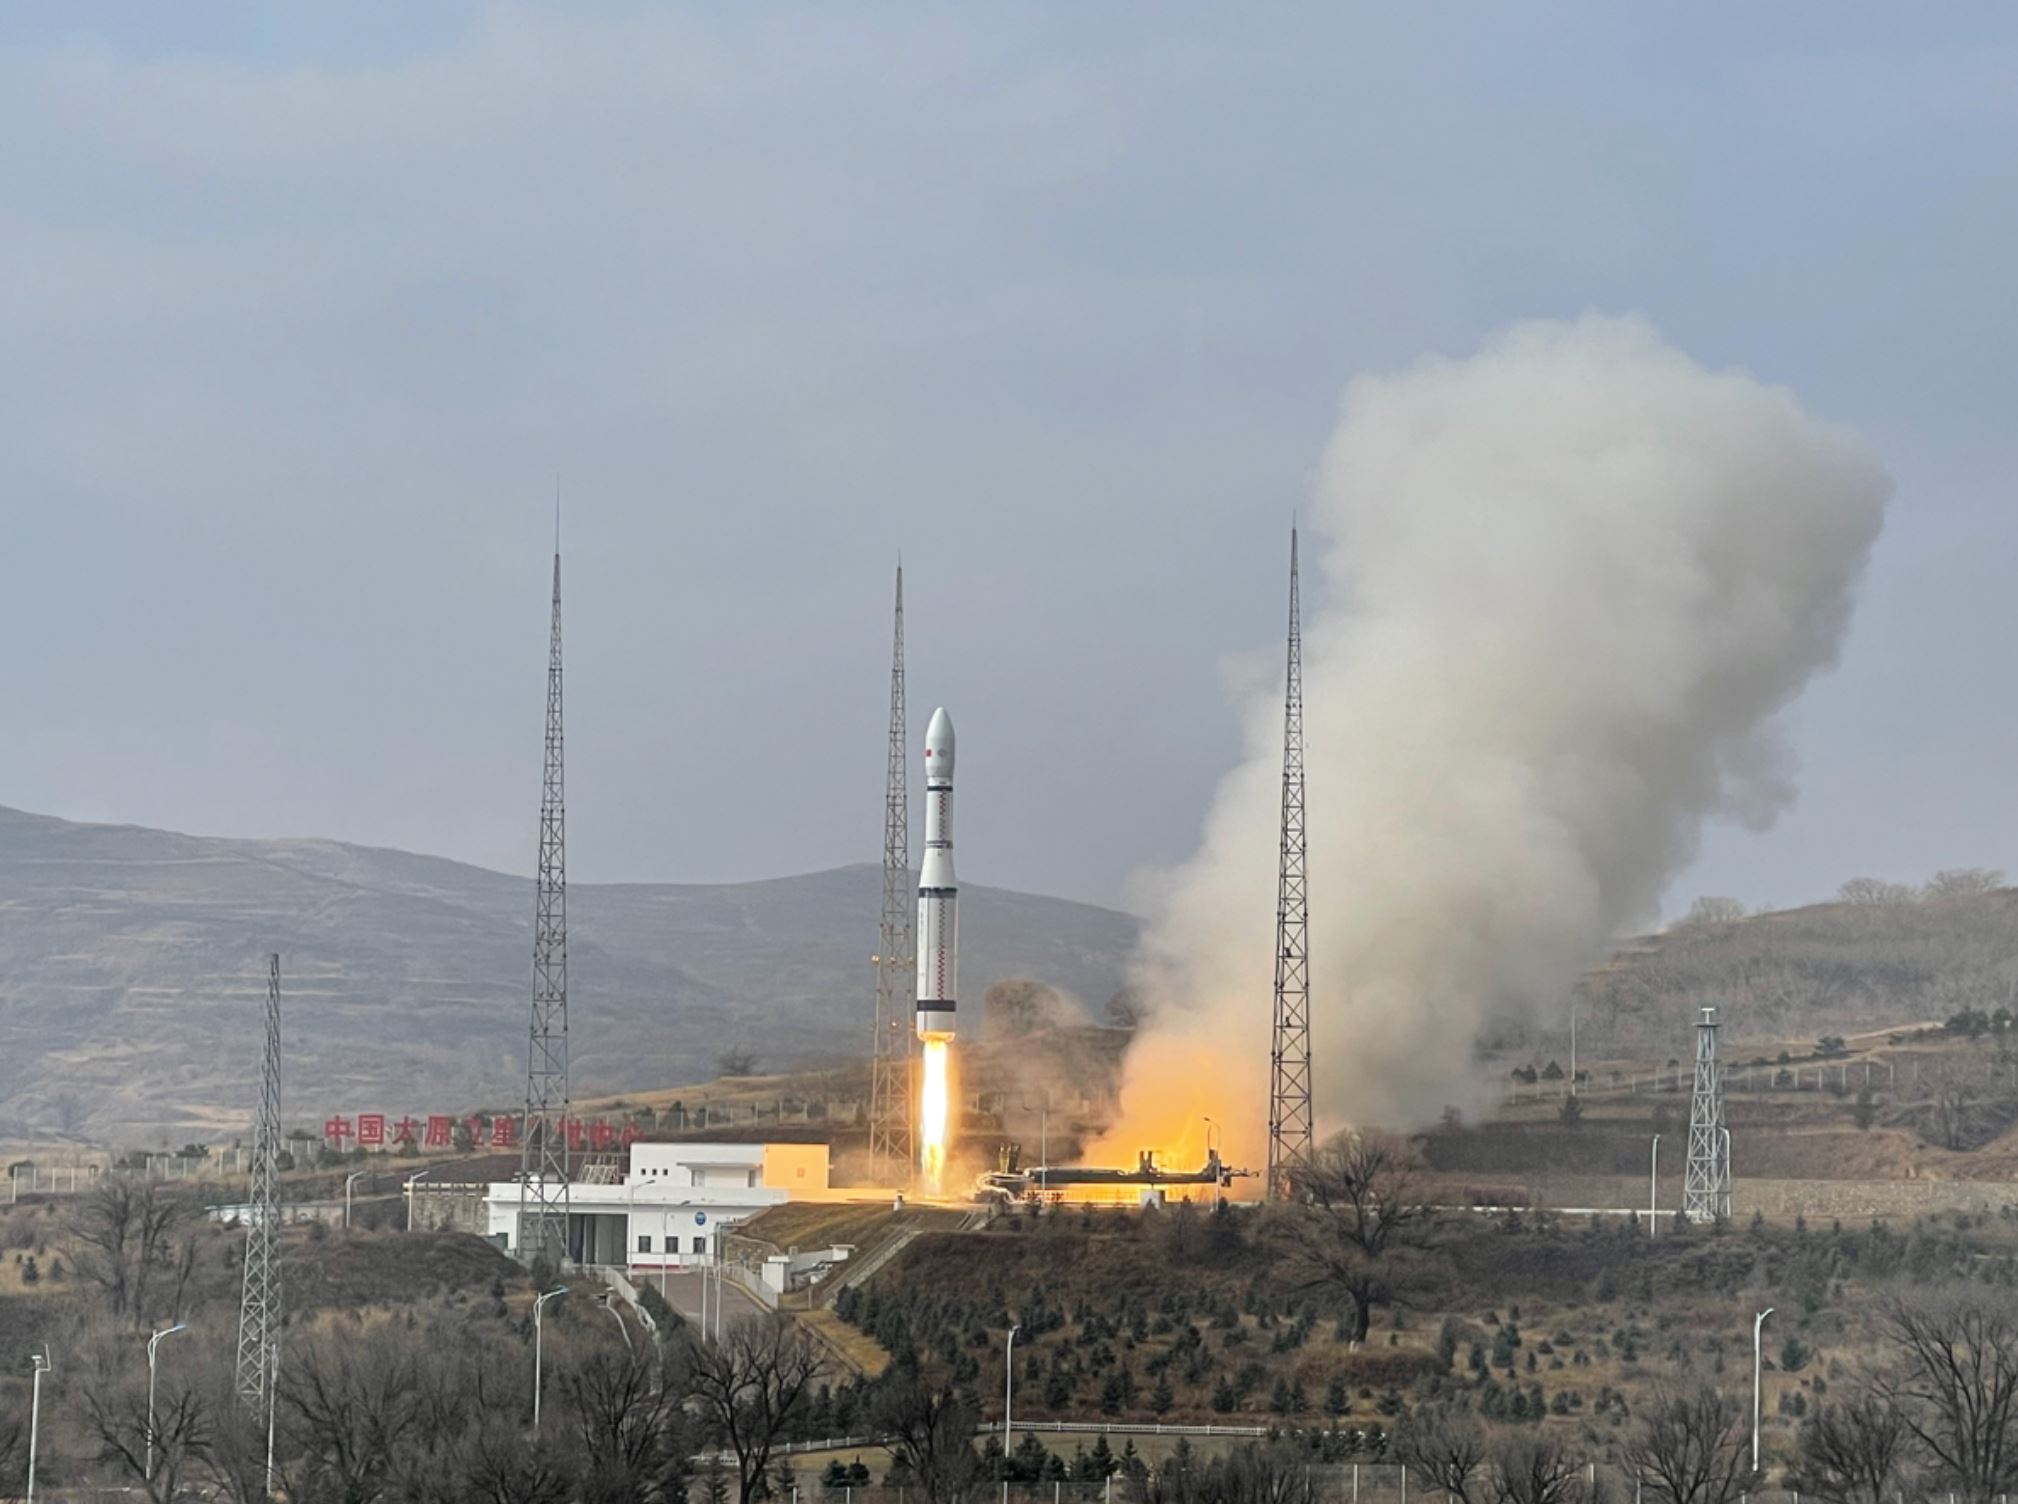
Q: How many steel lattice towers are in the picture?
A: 5